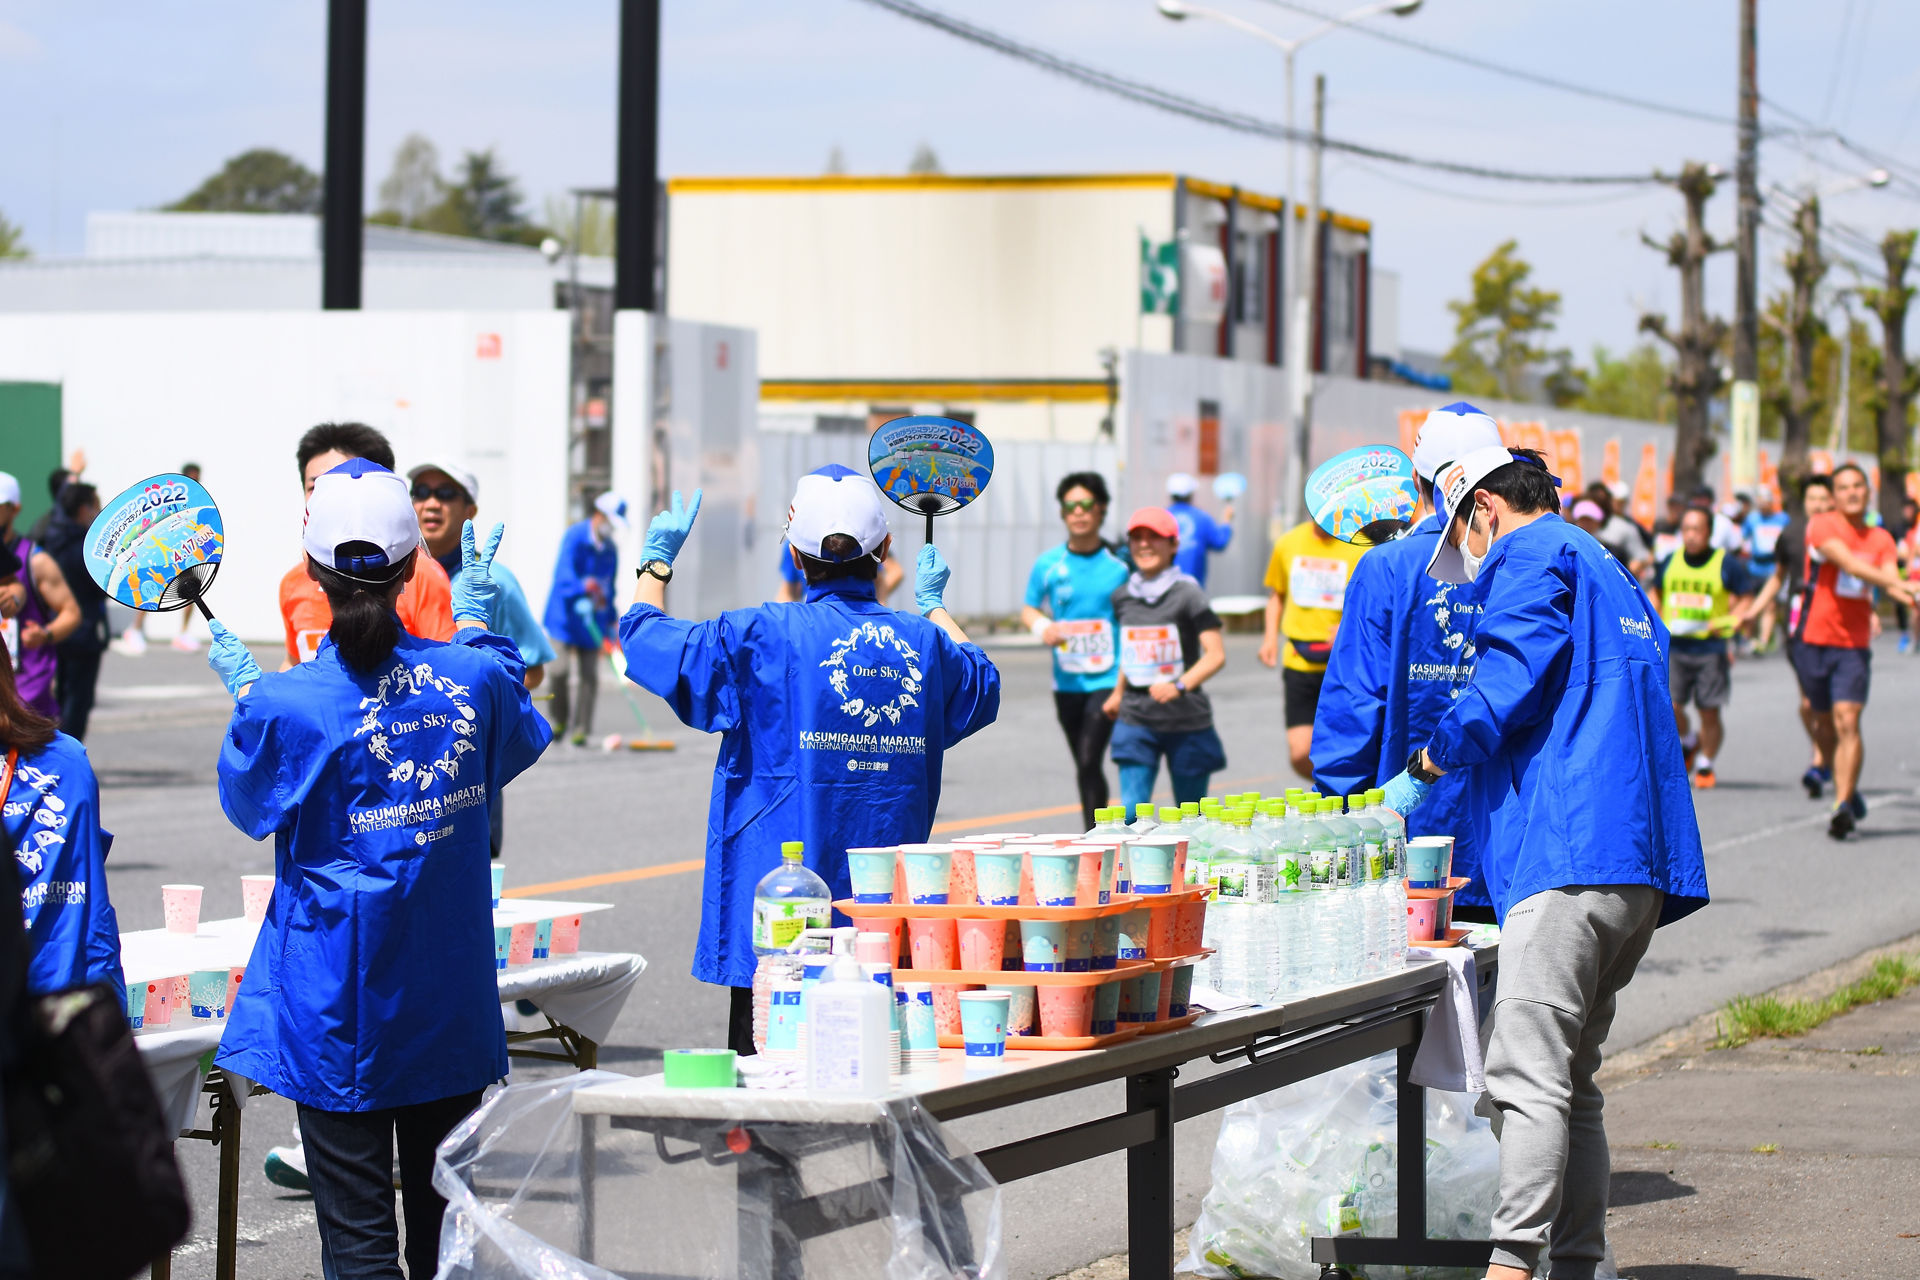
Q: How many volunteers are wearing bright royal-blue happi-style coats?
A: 7